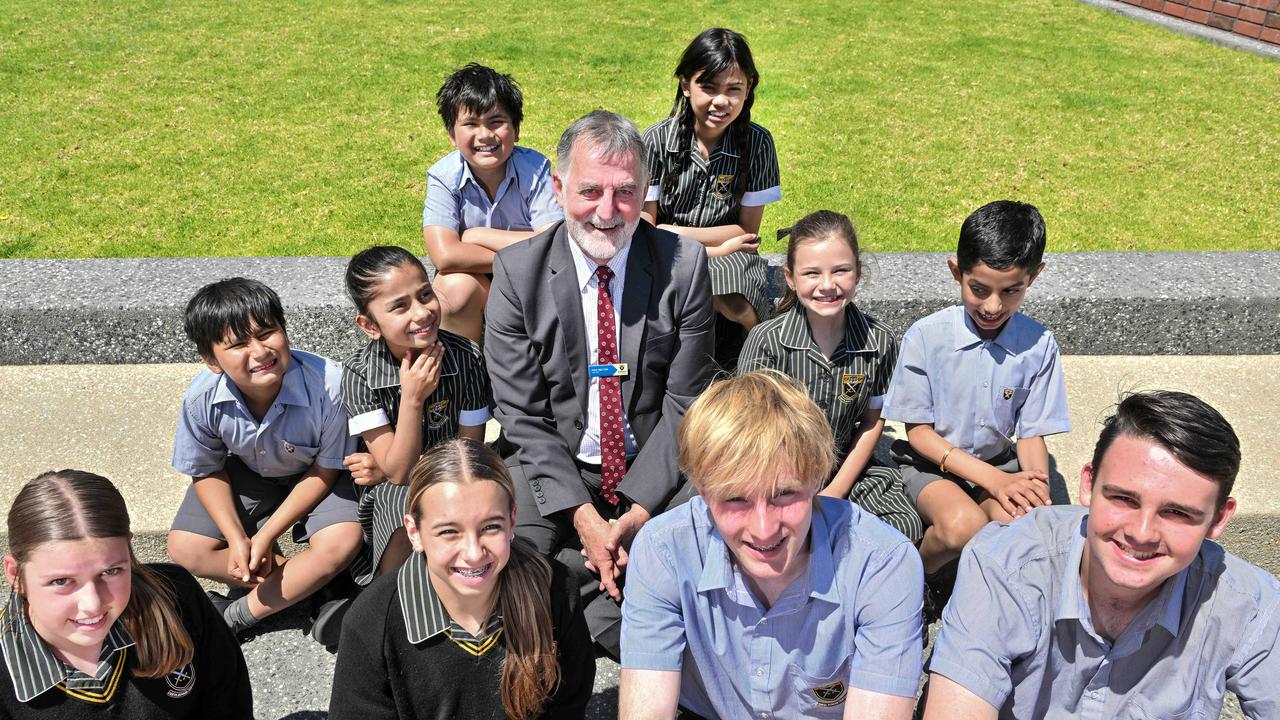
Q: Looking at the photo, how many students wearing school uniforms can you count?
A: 10